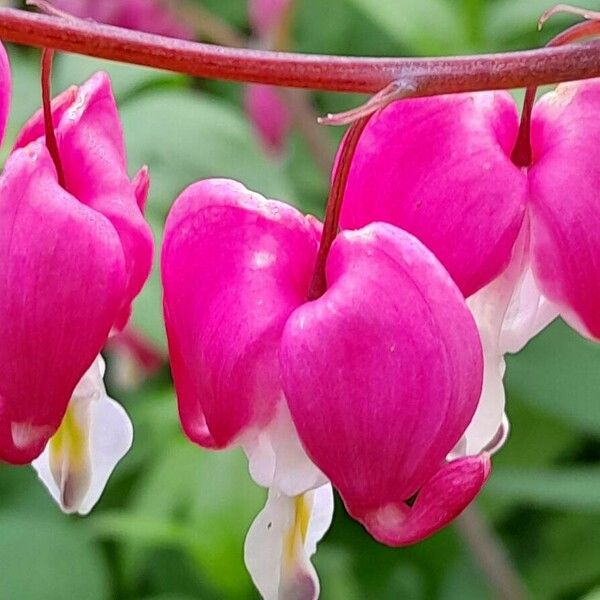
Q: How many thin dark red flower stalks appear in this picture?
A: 3